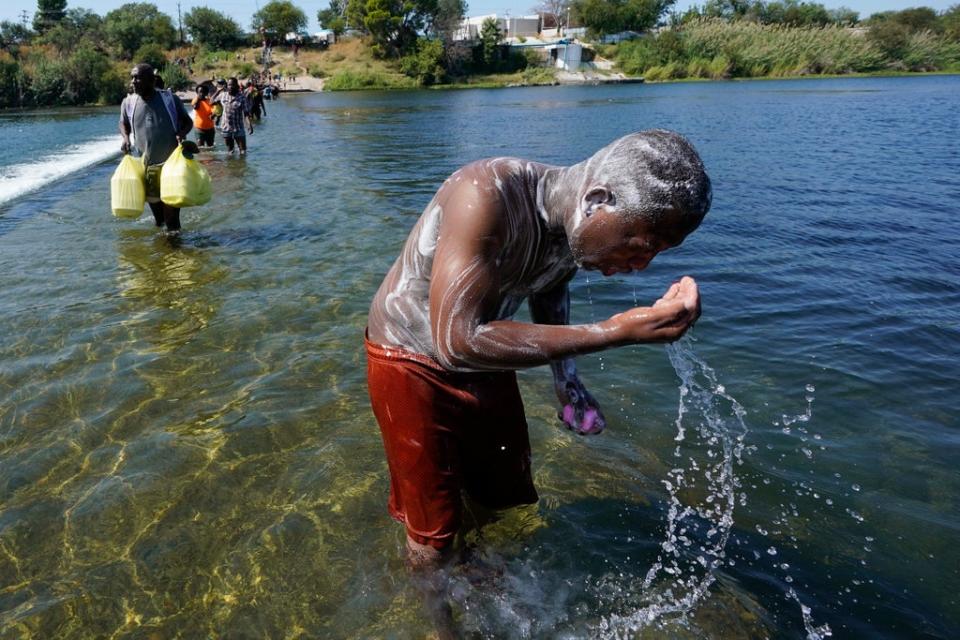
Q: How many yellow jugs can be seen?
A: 2